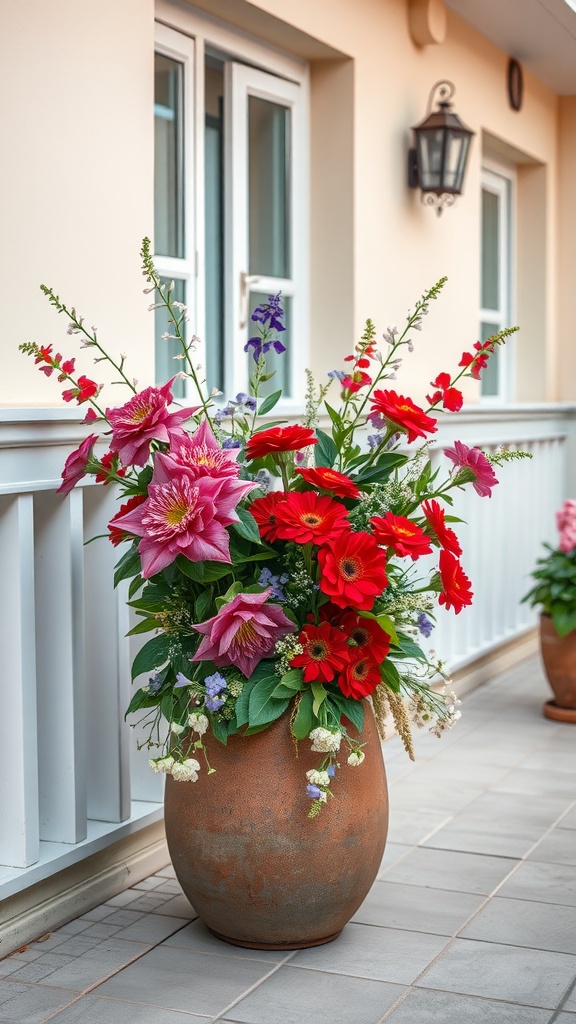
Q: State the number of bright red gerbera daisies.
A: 12